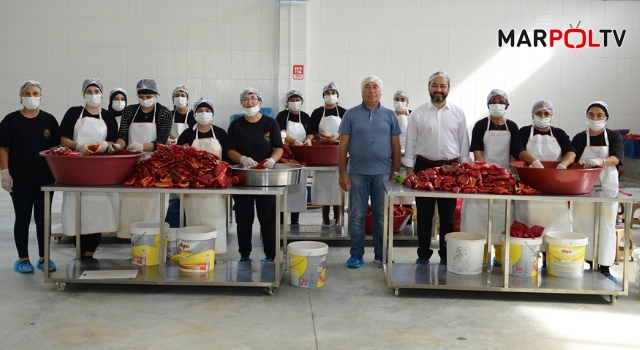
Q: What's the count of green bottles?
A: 0